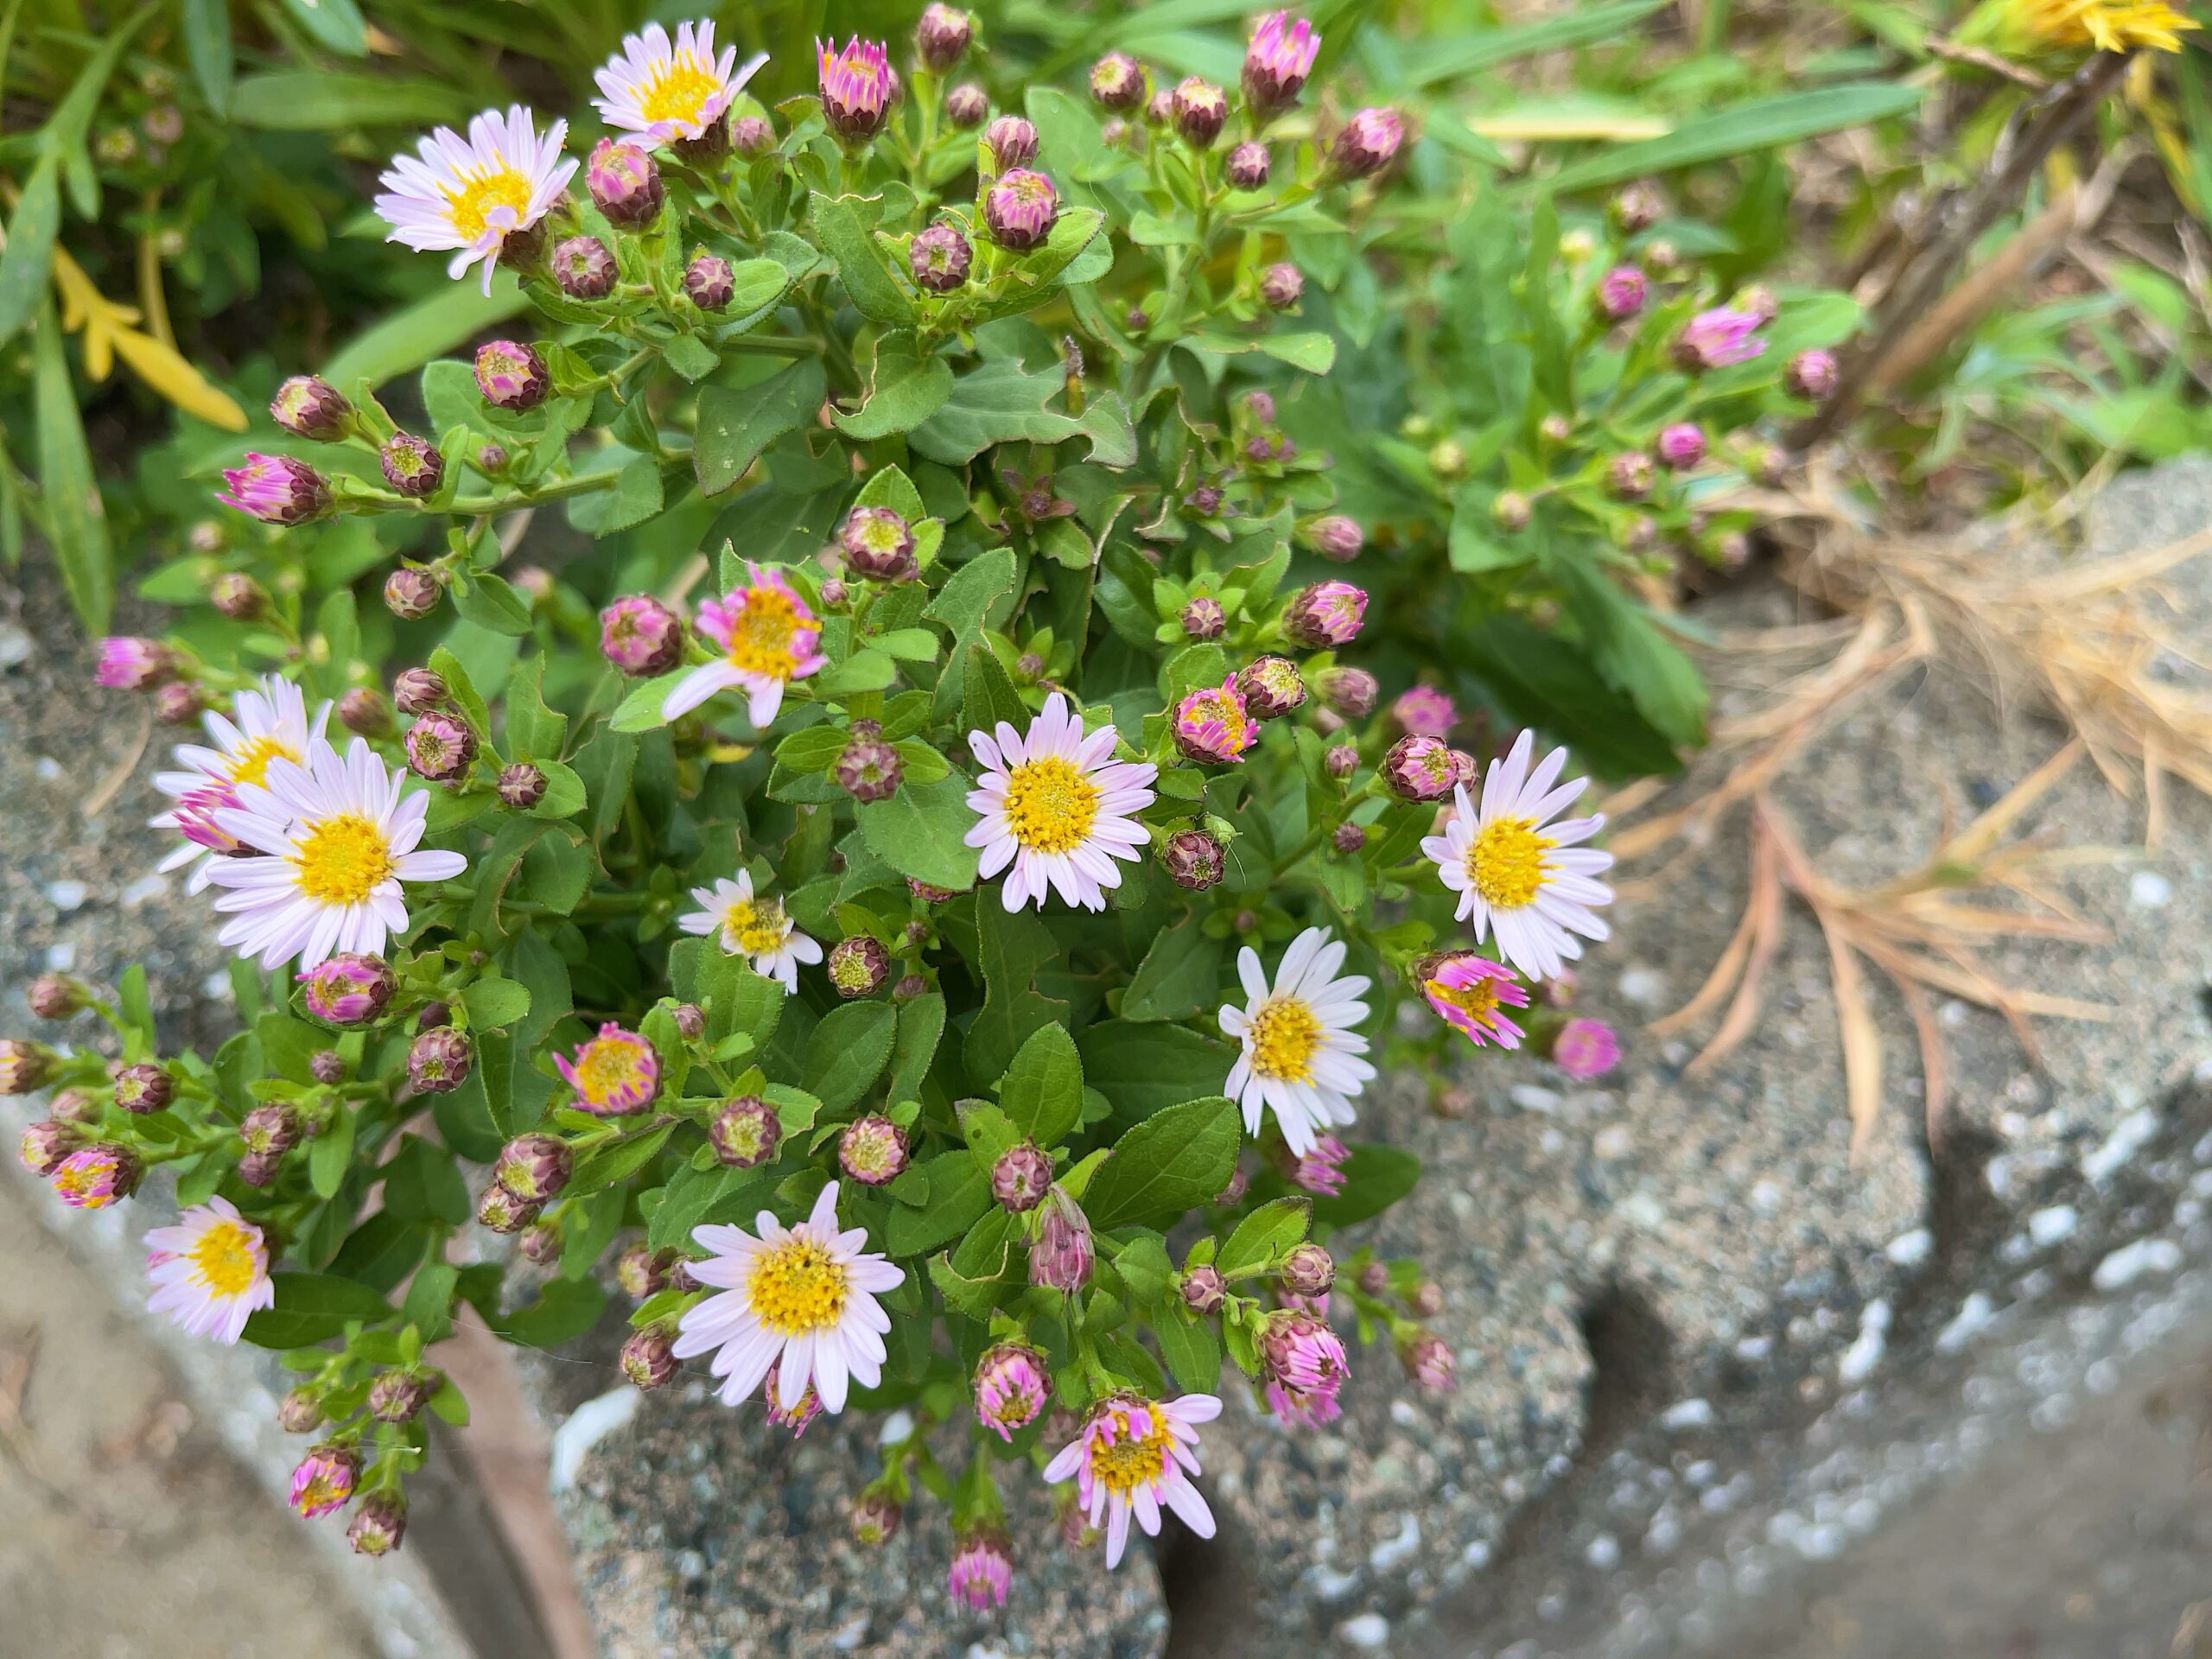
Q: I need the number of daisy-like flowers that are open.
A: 12